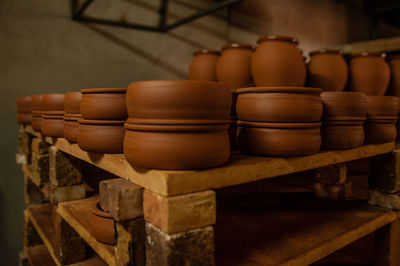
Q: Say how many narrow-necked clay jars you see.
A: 6